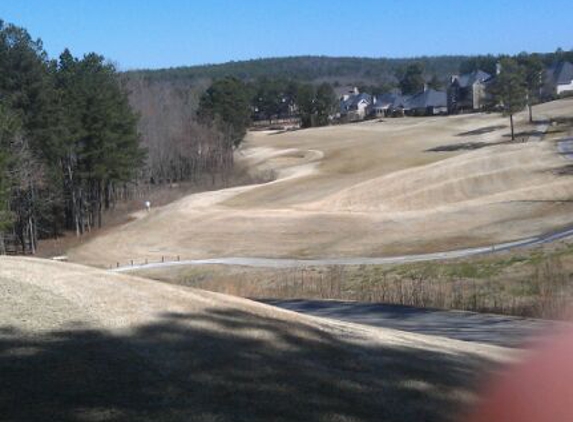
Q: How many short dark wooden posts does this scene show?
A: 6